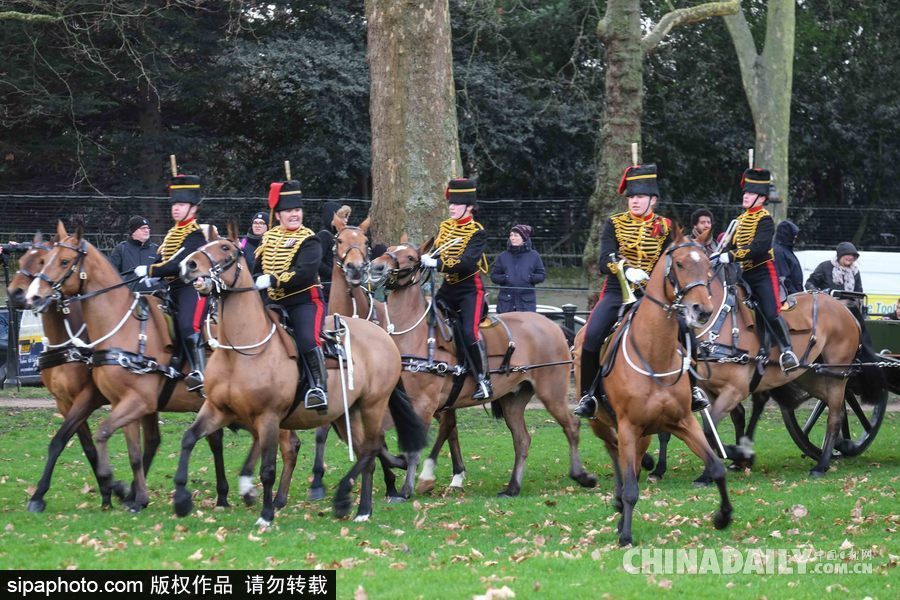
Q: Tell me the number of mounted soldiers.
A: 5